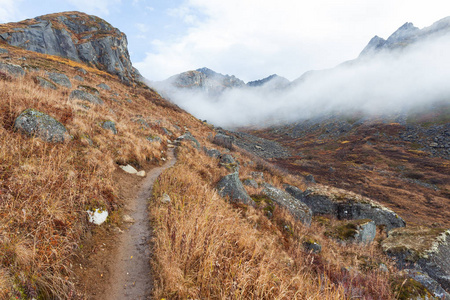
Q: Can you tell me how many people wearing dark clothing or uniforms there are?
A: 0